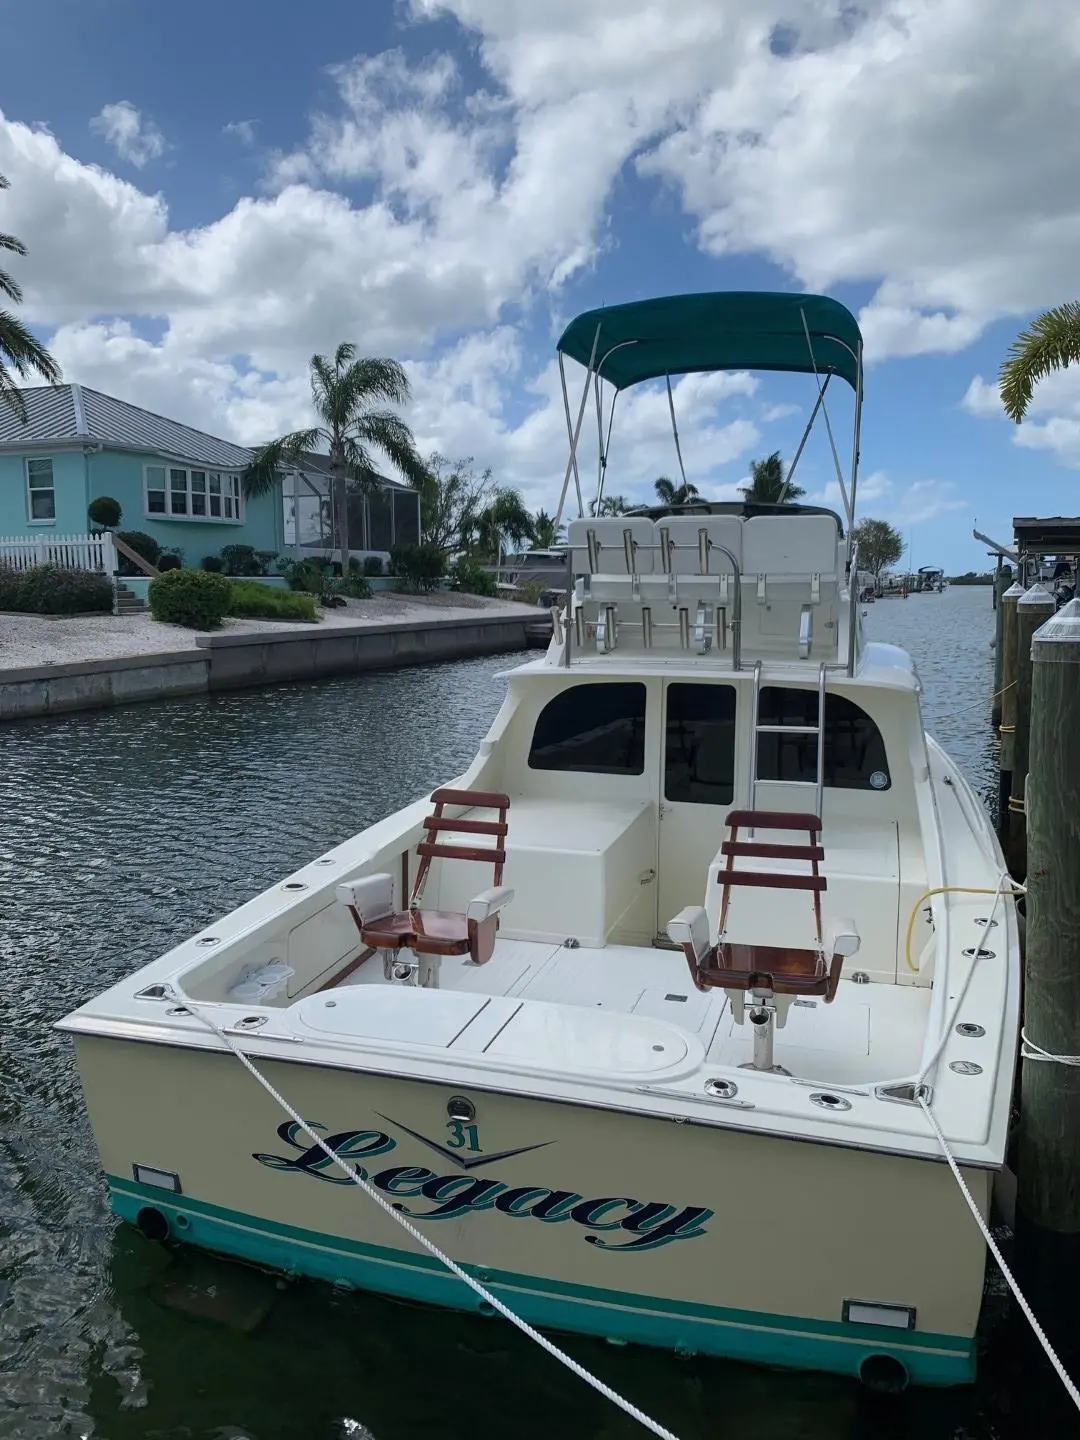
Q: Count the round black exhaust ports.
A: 2